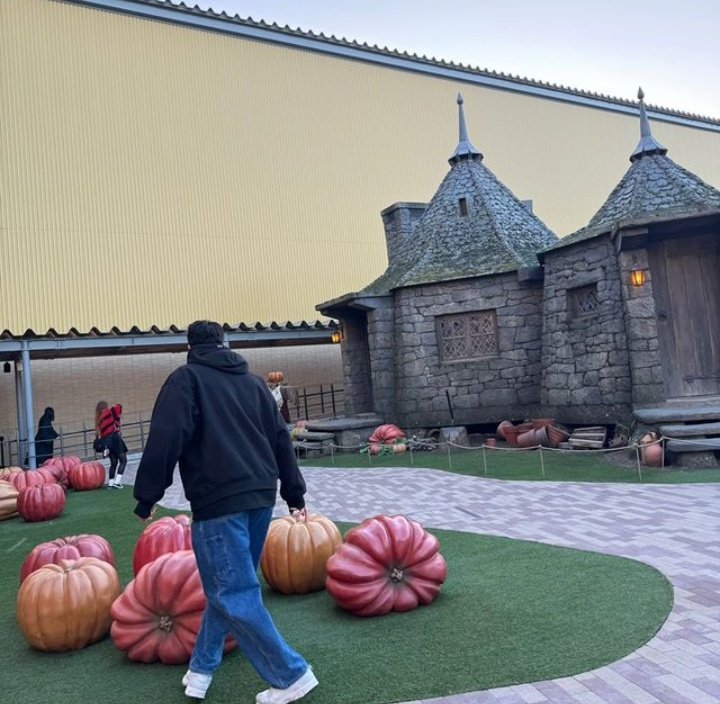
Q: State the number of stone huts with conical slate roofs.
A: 2